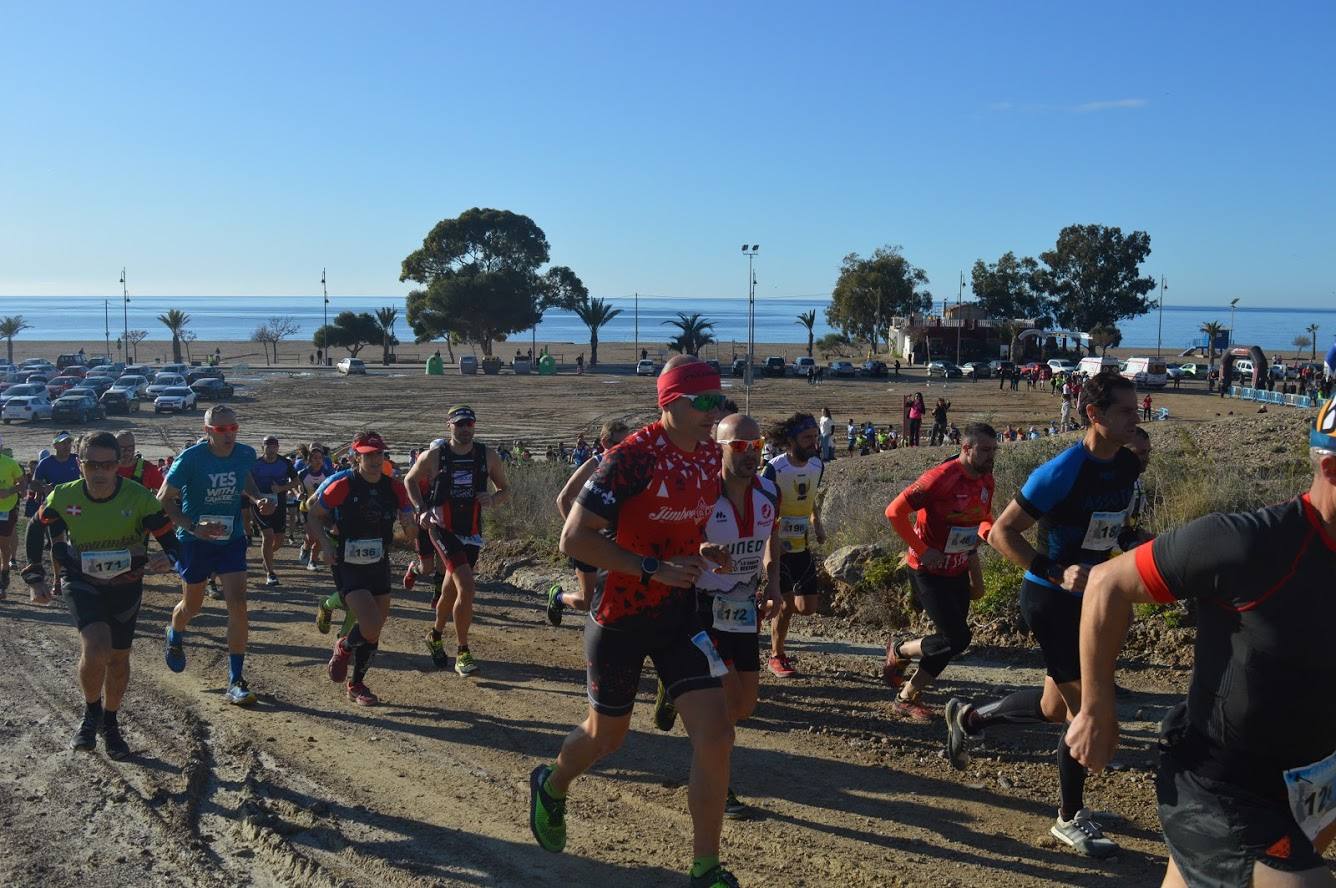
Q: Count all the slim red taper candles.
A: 0